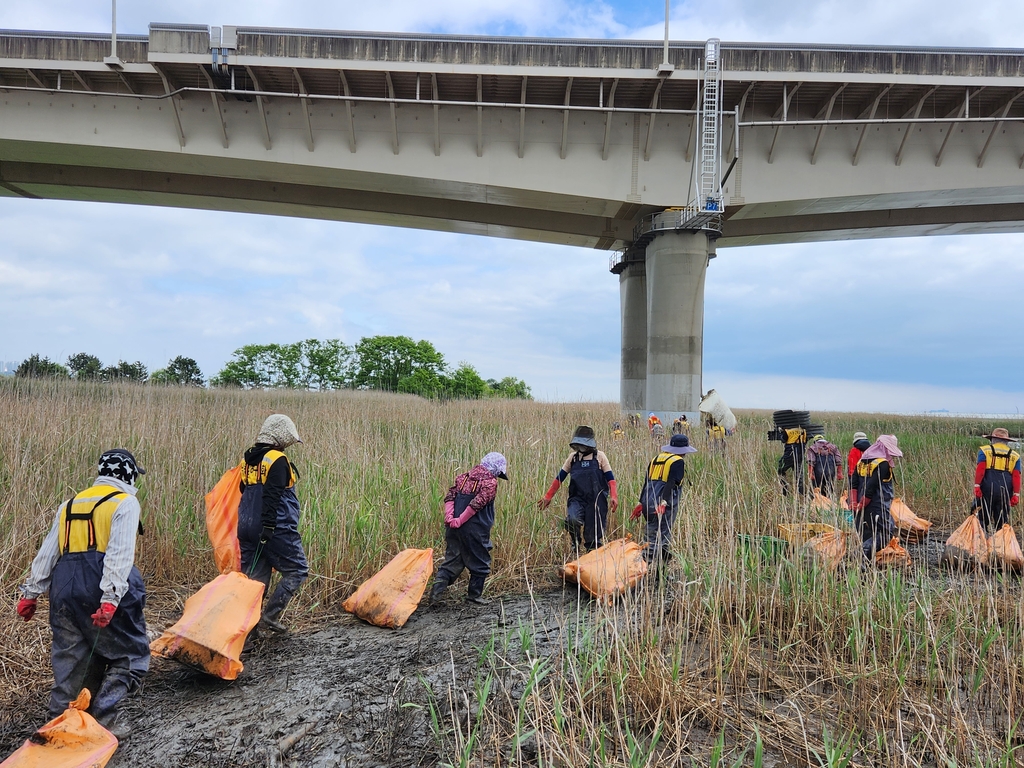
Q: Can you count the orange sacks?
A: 12